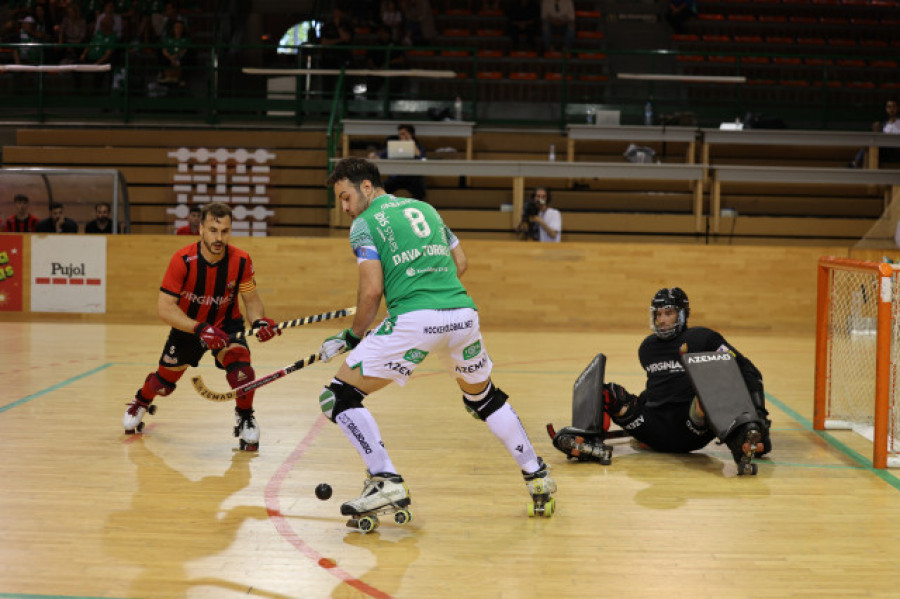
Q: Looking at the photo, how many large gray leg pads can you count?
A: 2